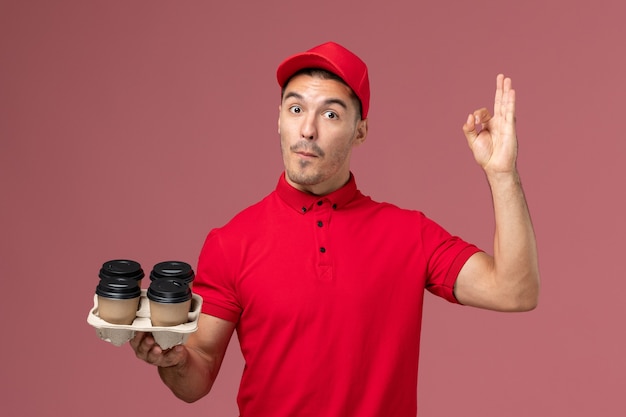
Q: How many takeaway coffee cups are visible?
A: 4